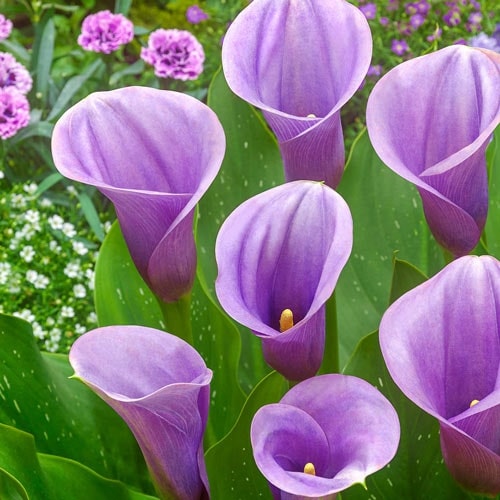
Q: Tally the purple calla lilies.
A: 7